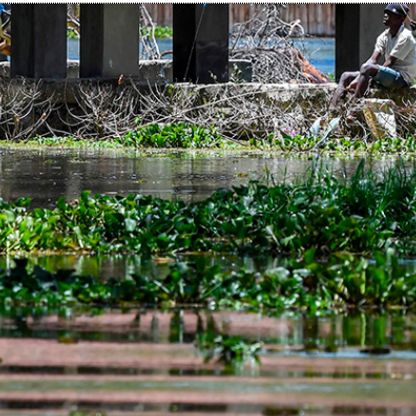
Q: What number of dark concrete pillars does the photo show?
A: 4